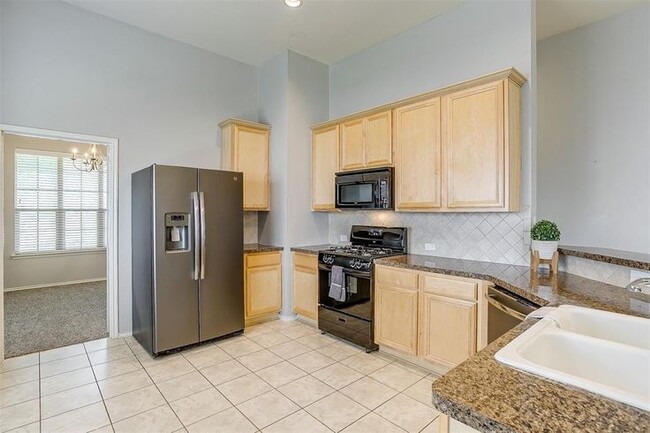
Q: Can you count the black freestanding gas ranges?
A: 1